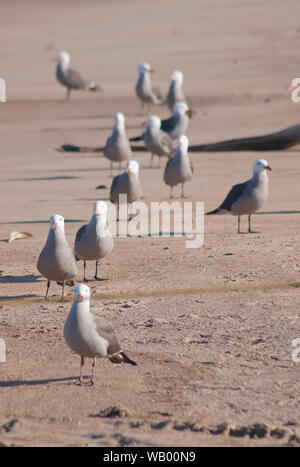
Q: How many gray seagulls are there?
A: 12